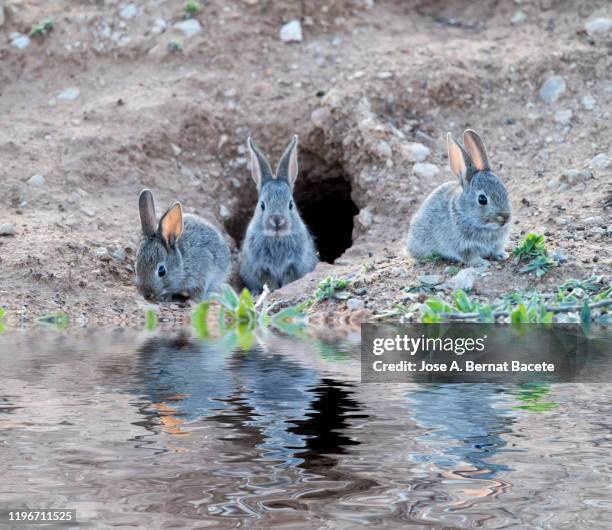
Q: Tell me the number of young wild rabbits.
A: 3